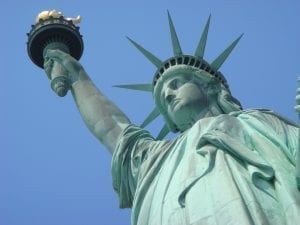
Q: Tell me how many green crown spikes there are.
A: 7